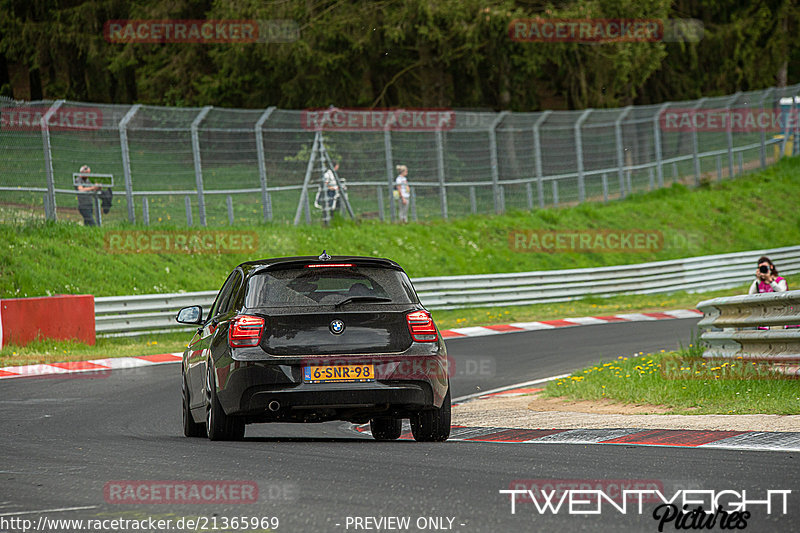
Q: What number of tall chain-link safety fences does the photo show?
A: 1